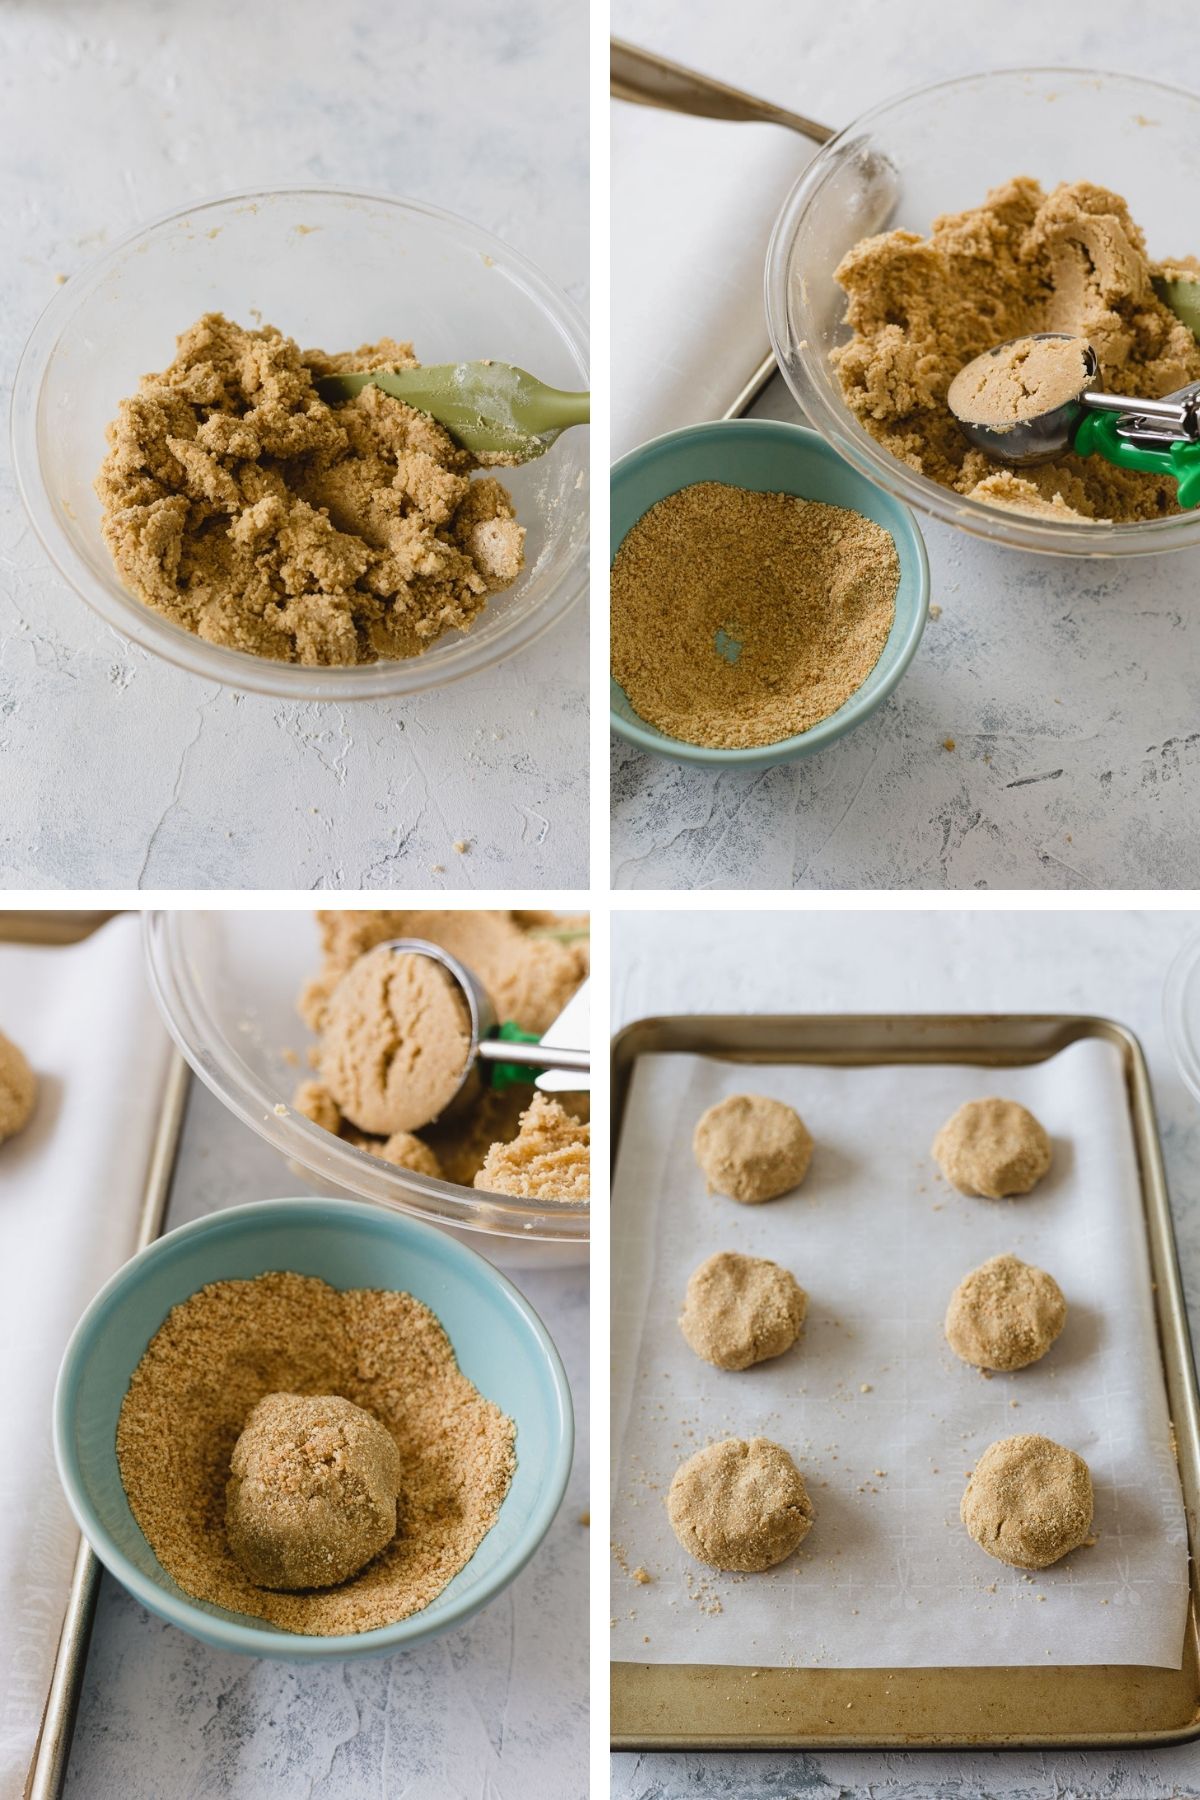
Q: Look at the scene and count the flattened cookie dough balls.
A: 6